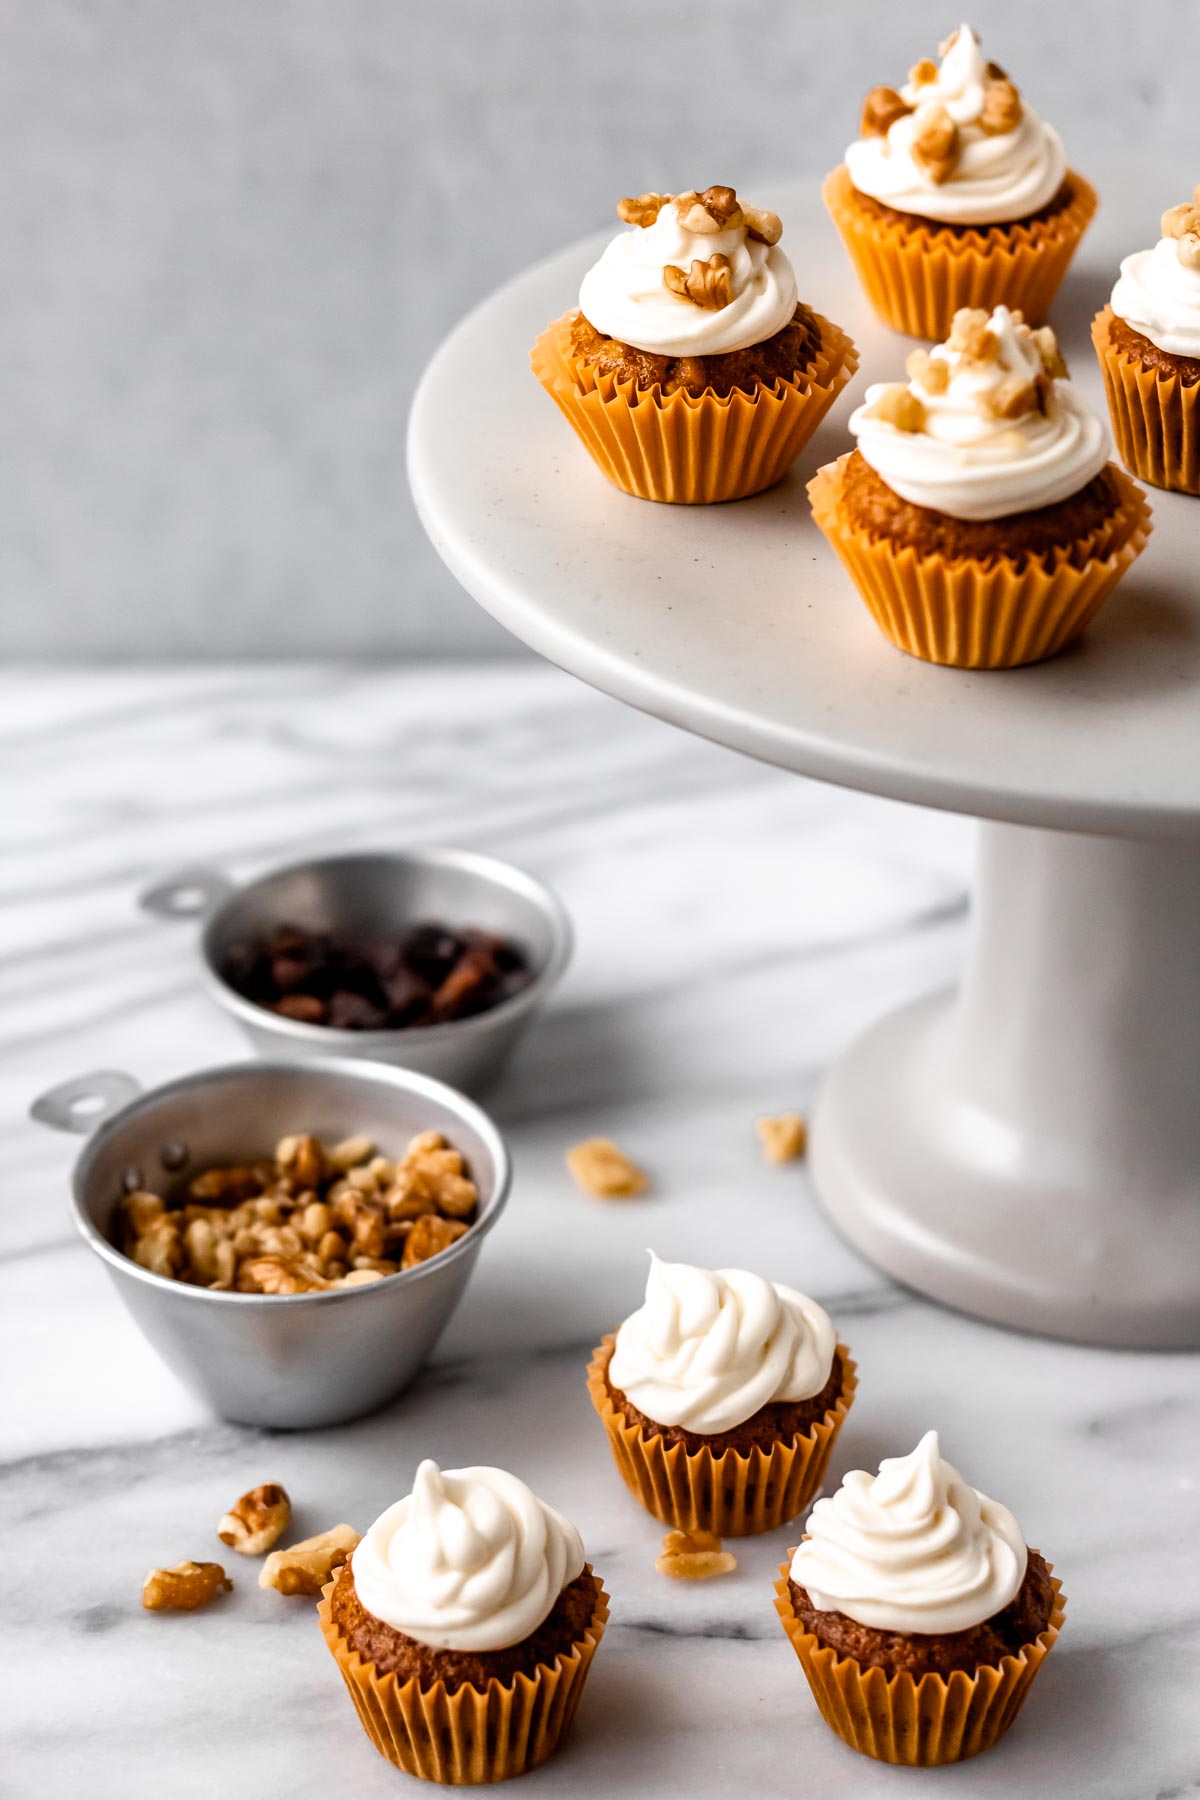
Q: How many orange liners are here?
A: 7